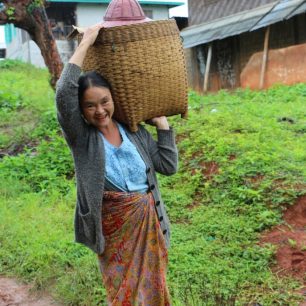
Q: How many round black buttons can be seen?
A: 5